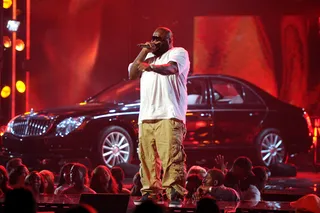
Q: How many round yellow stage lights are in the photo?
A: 5